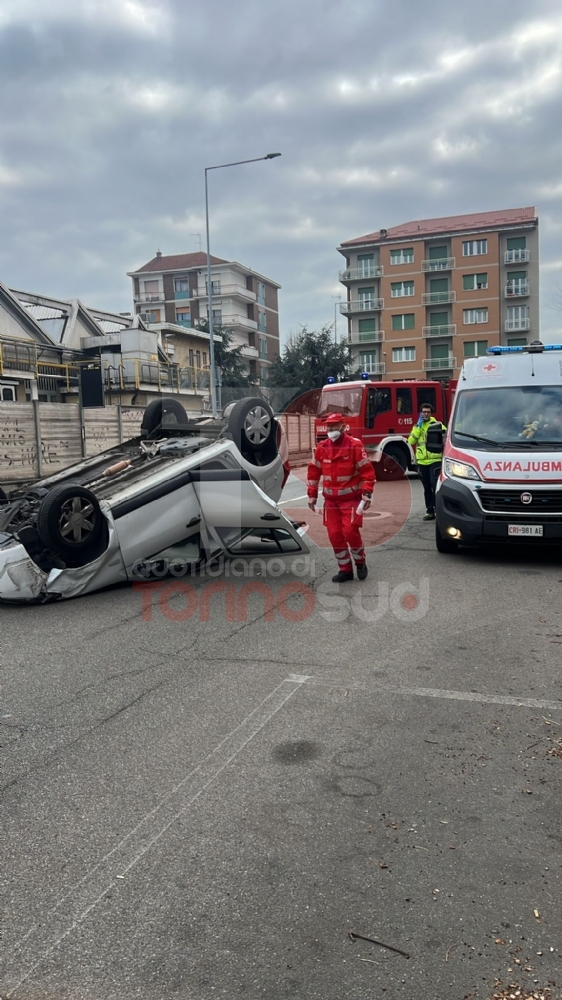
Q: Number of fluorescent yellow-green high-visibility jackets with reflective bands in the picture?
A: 1